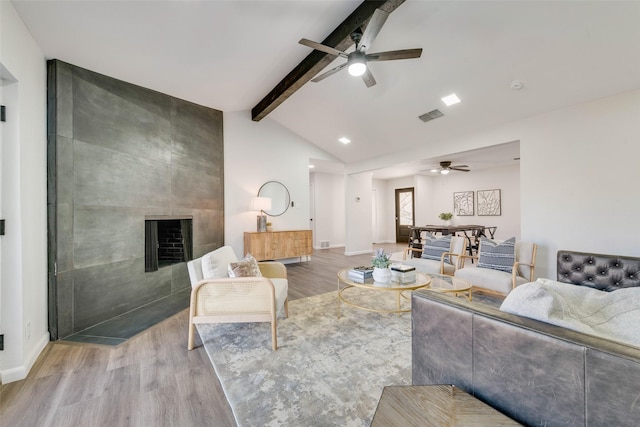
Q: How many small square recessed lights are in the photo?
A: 2